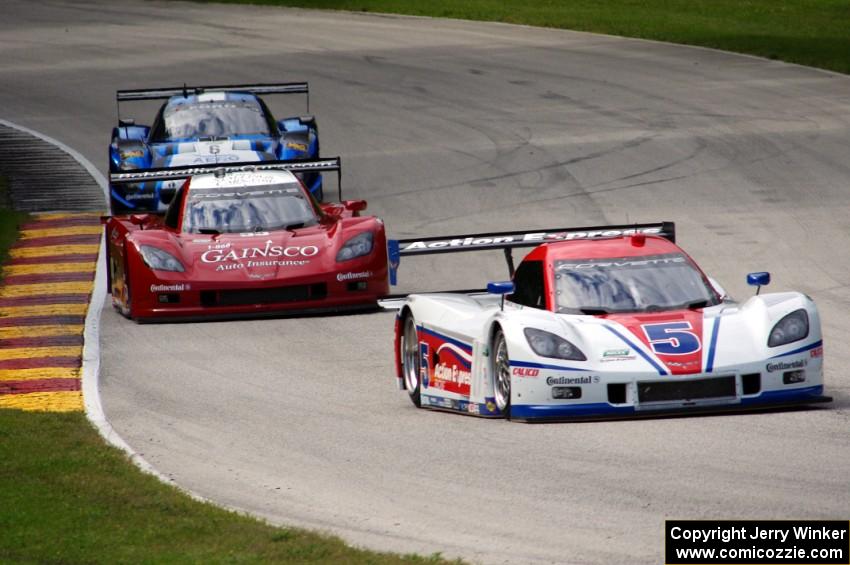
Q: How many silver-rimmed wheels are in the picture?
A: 2